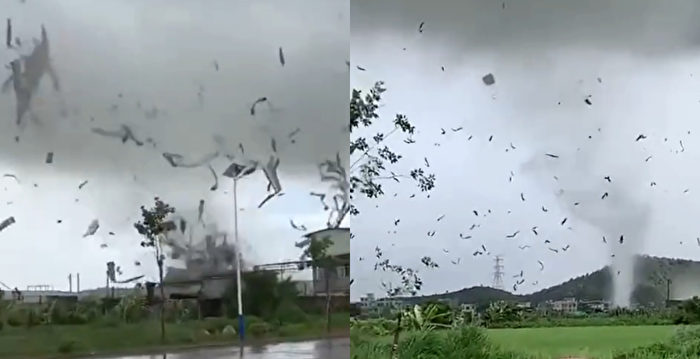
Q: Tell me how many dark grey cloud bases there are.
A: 2